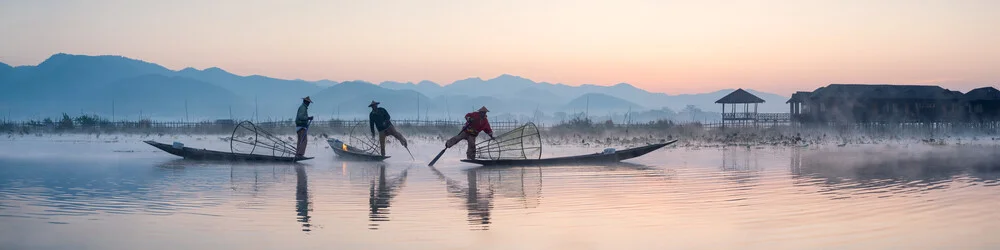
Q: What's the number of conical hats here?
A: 3